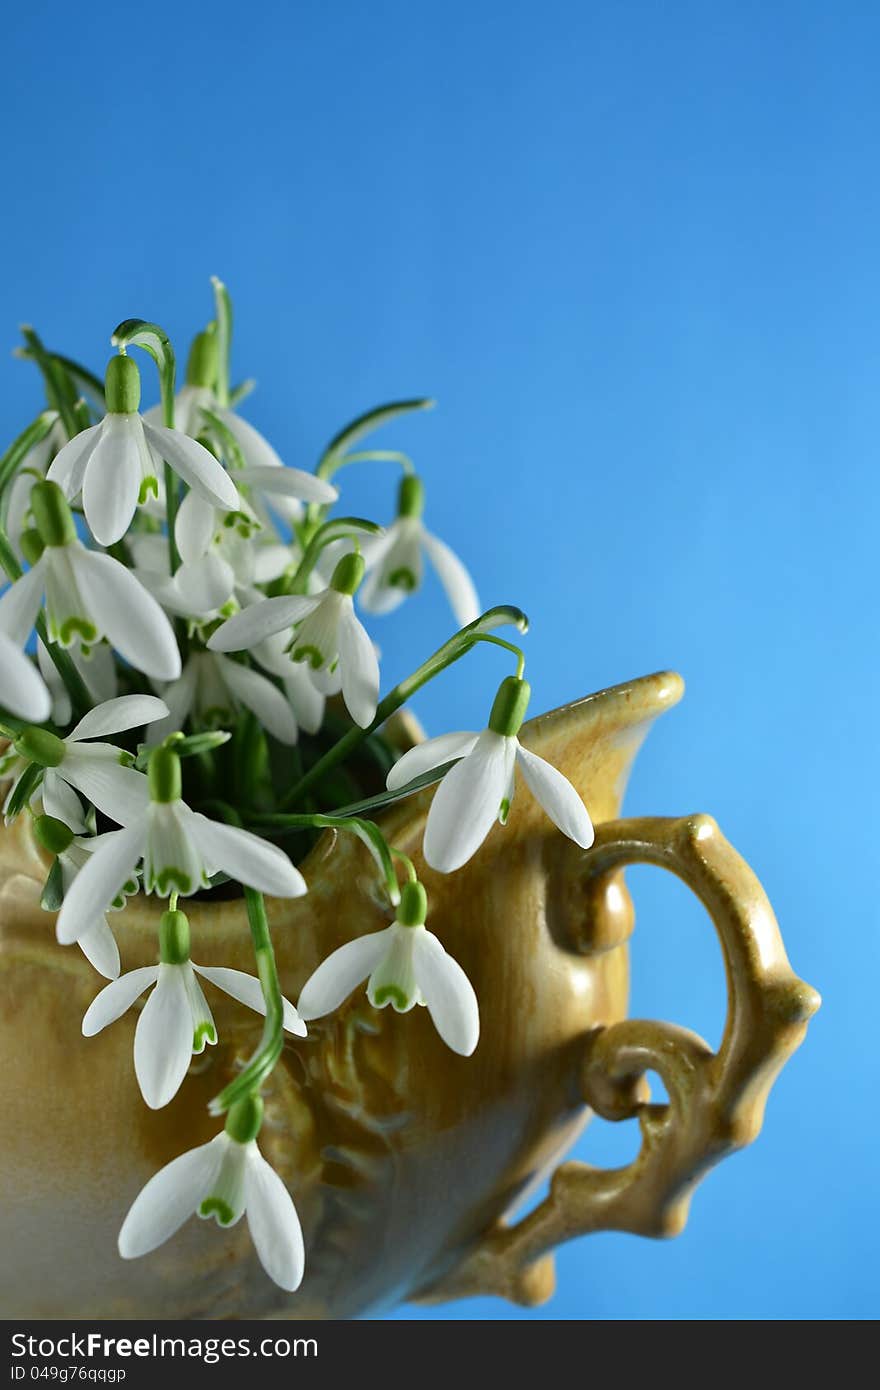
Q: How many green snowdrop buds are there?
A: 13